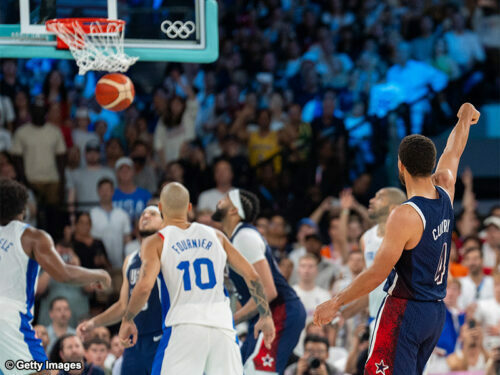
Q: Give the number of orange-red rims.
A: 1